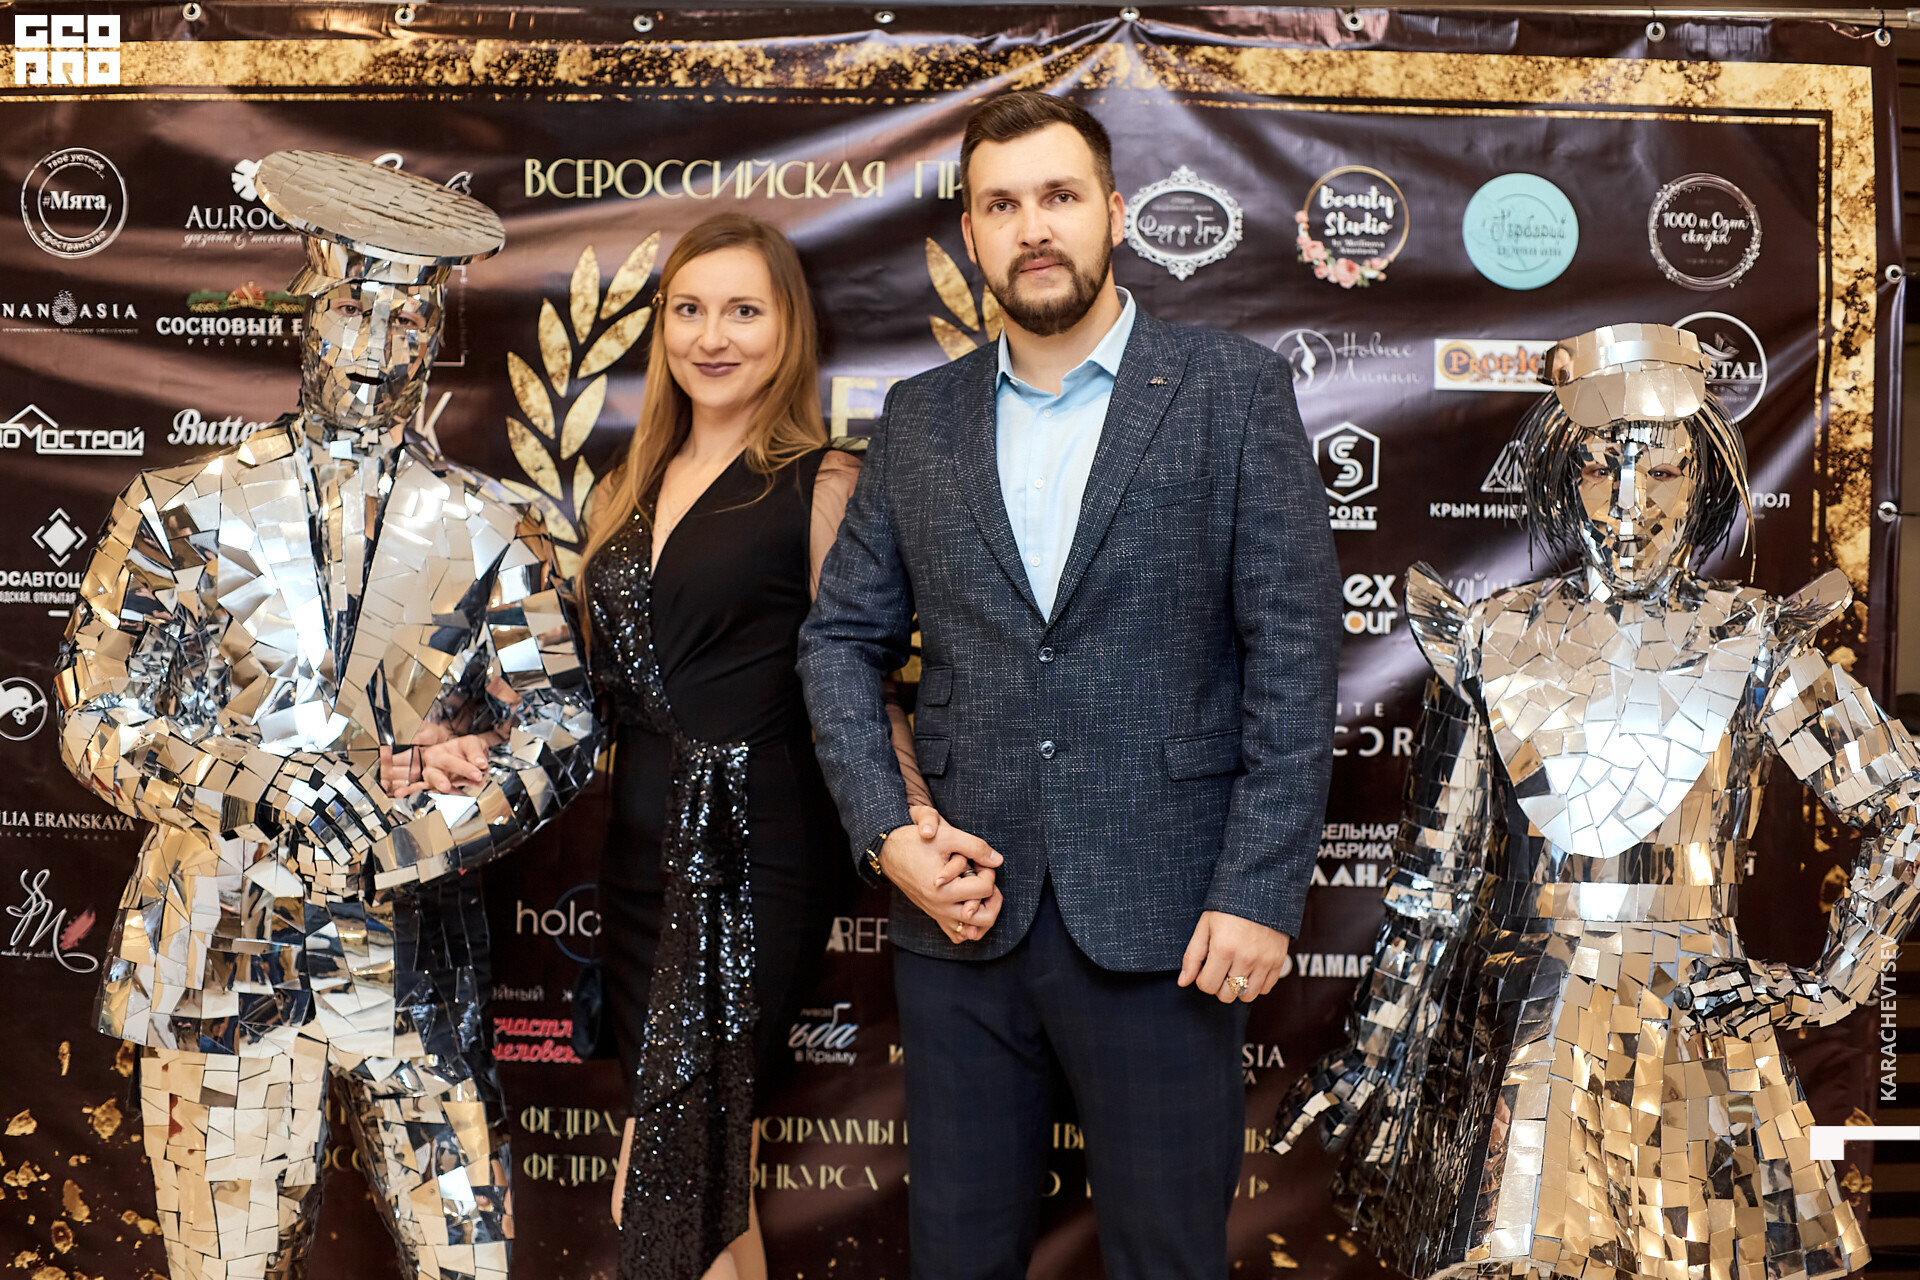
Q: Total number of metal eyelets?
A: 10